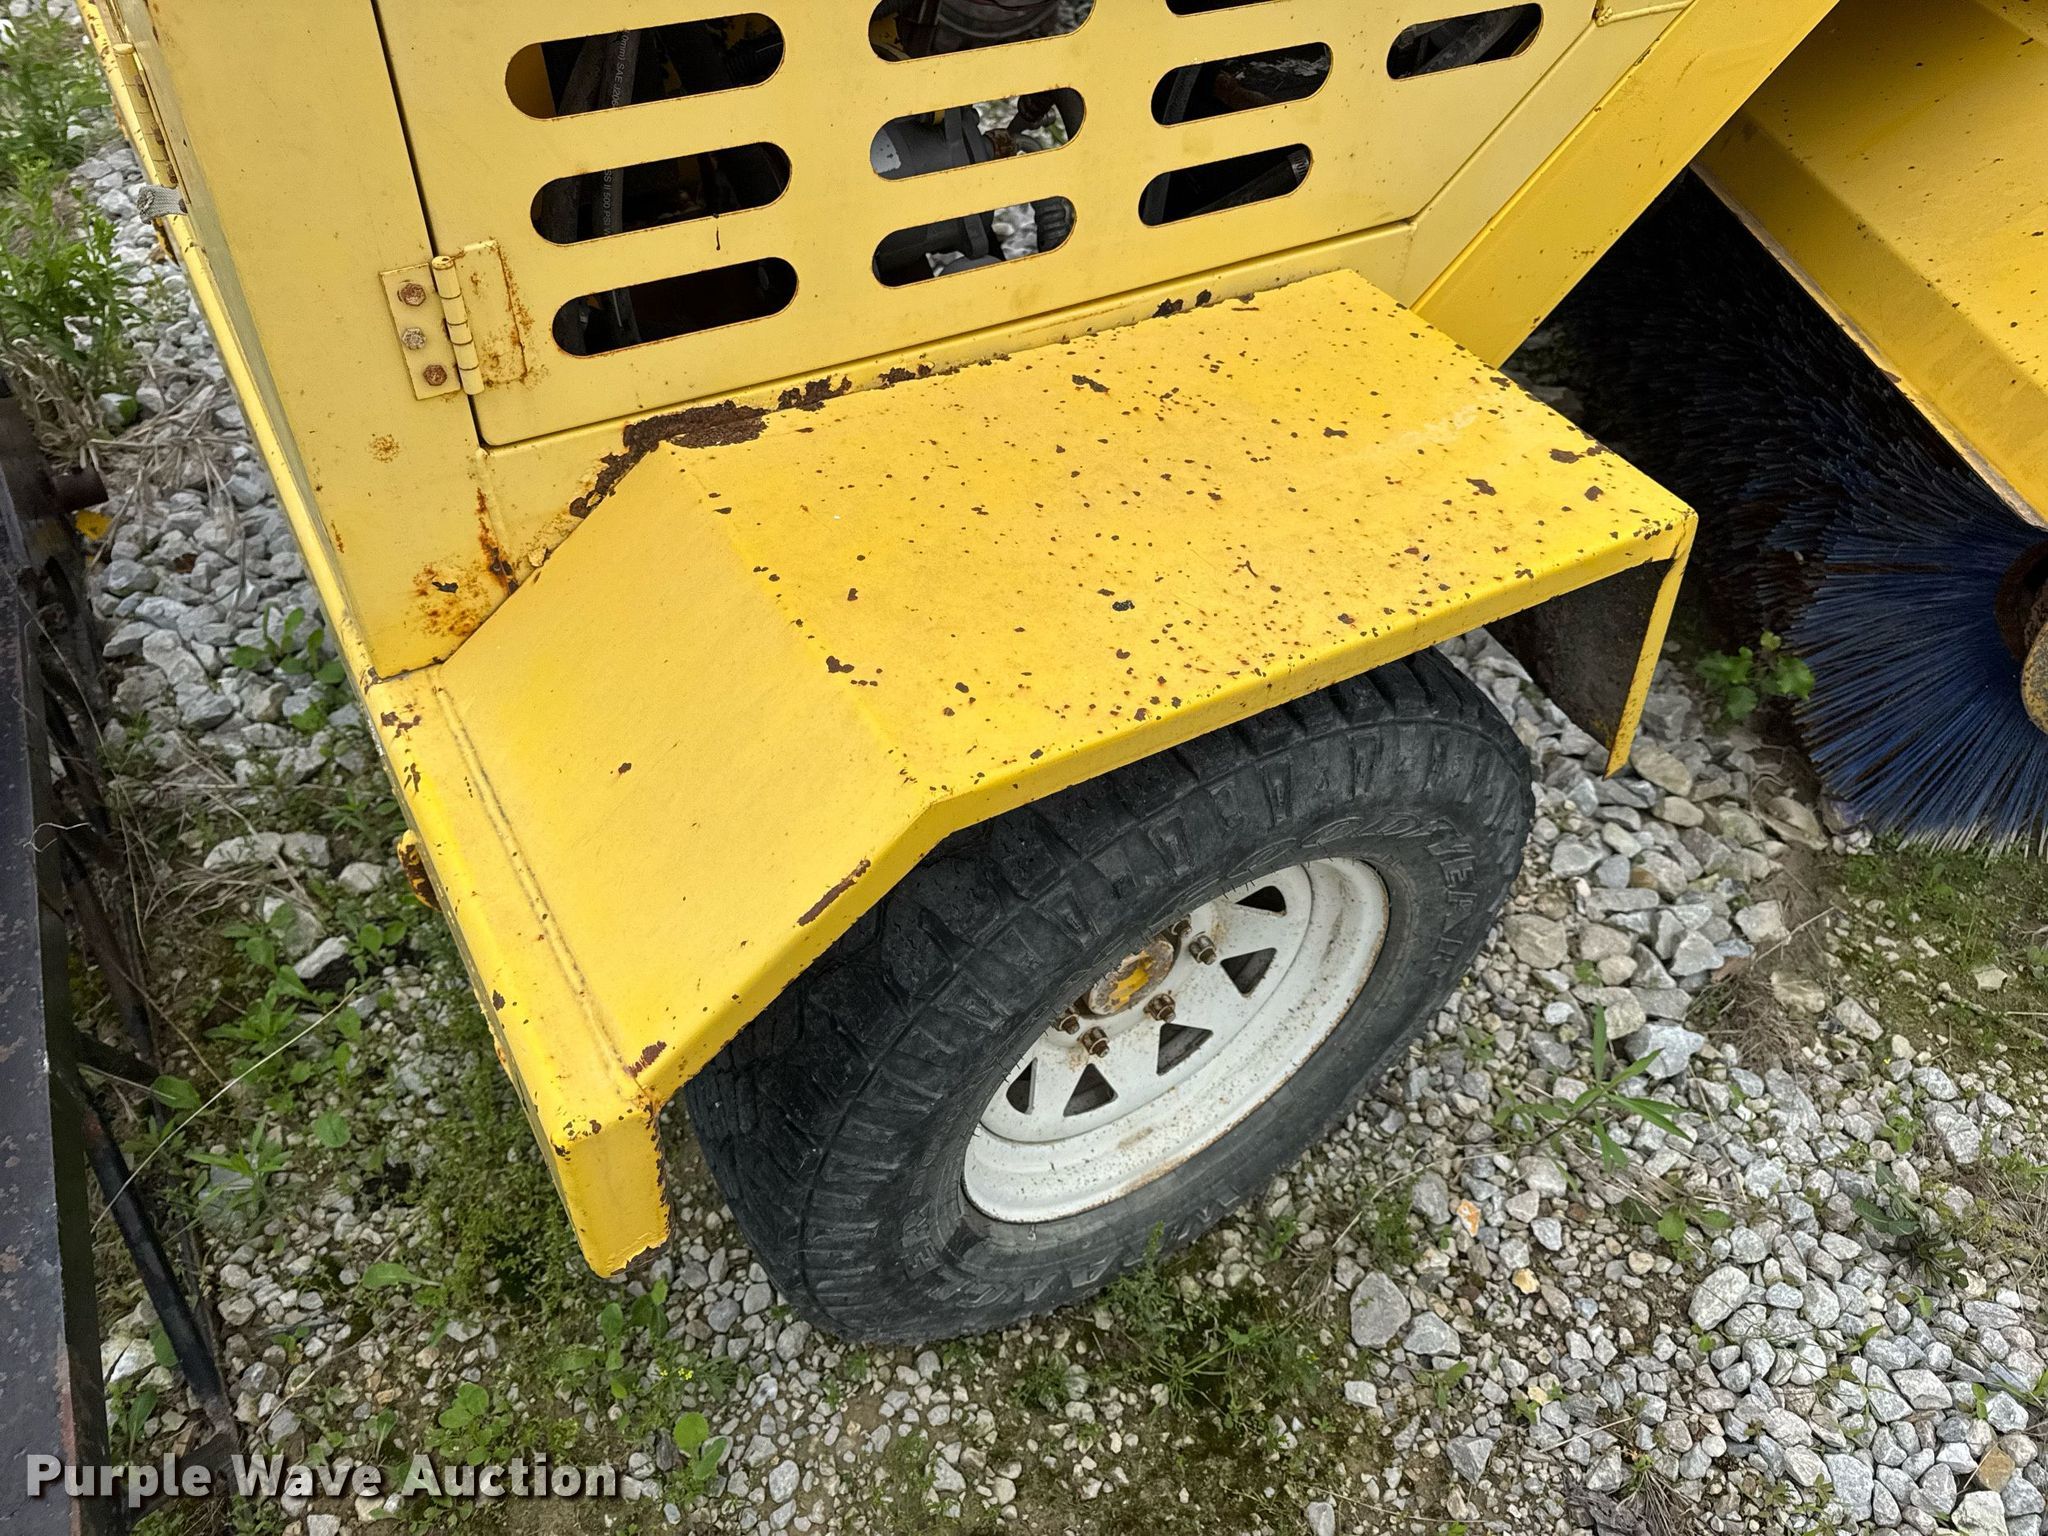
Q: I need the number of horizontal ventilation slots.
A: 10